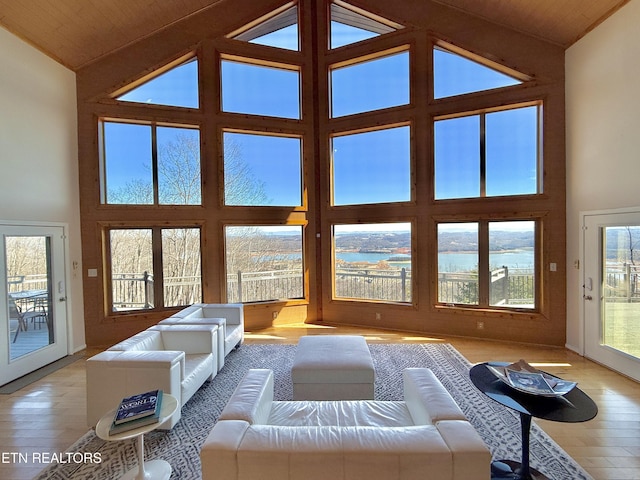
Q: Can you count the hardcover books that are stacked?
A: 2